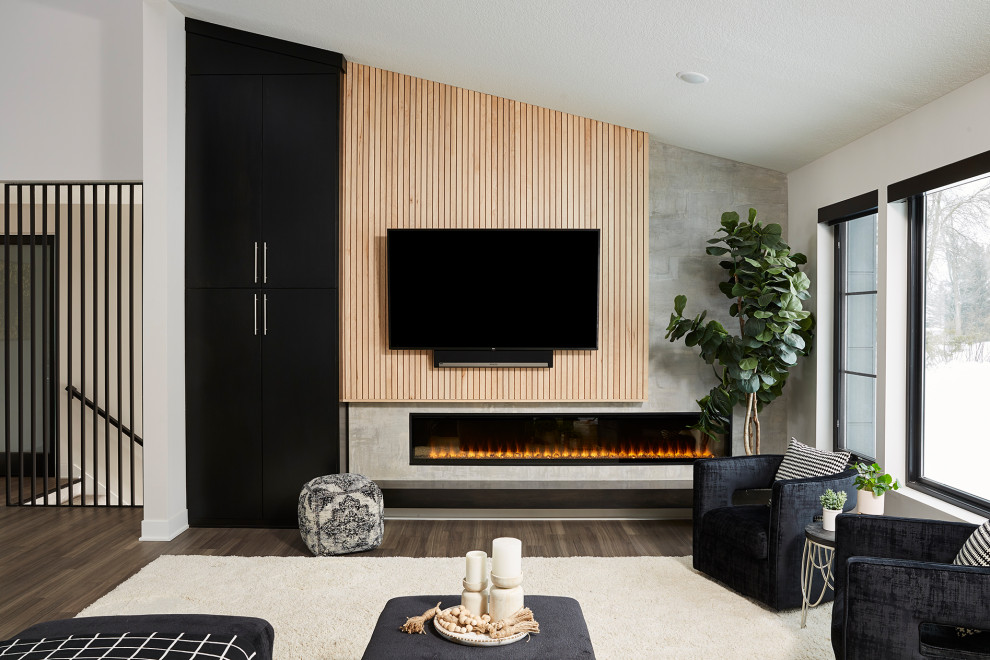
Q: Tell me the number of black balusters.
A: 11